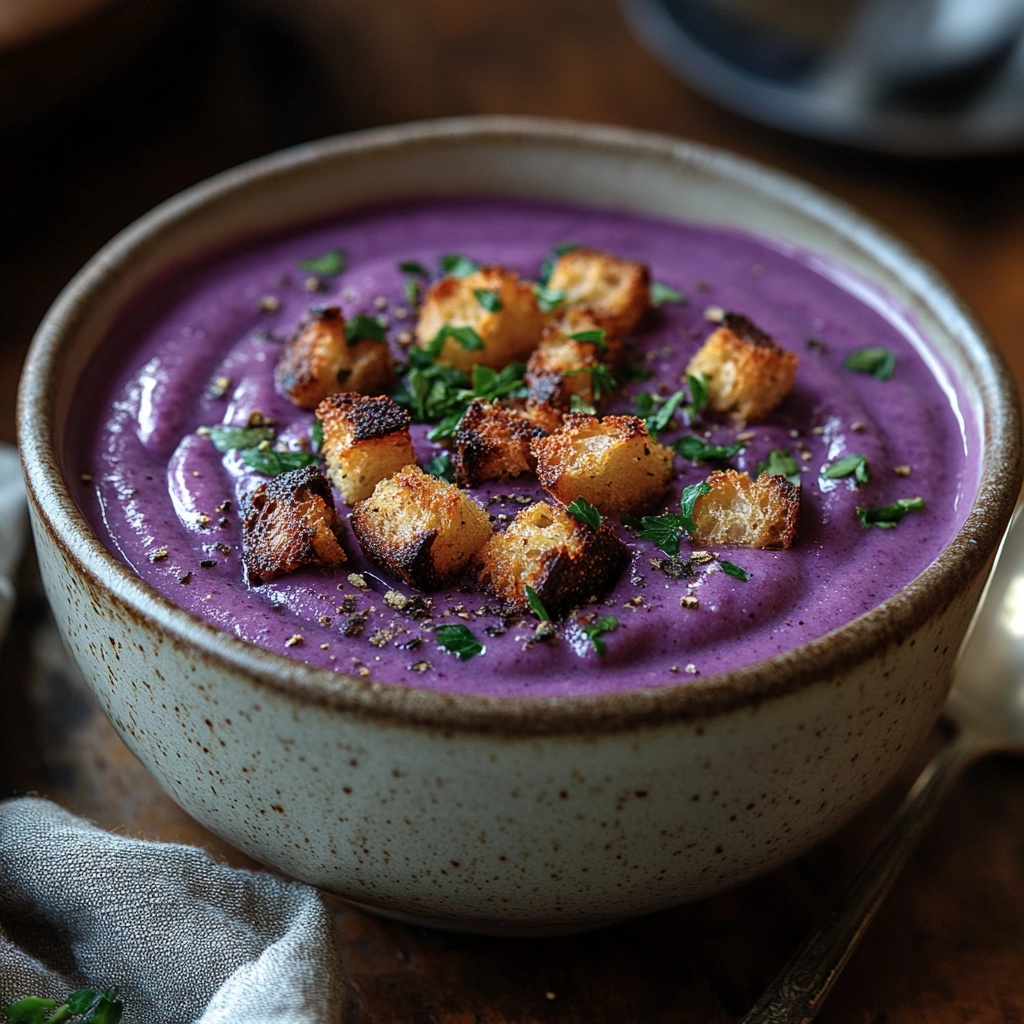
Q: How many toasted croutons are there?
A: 12